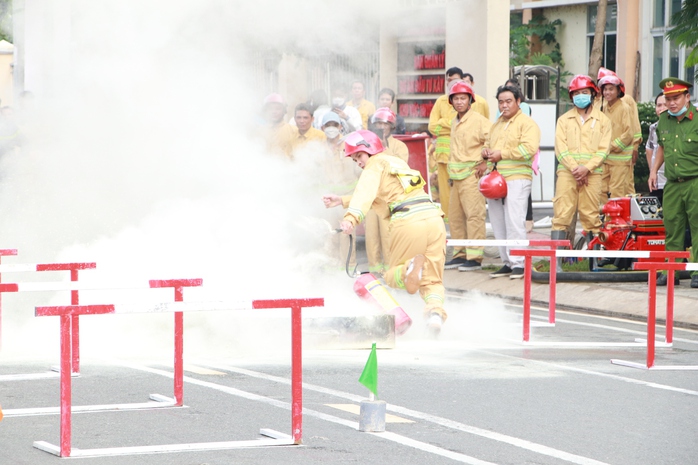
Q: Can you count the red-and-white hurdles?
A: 7